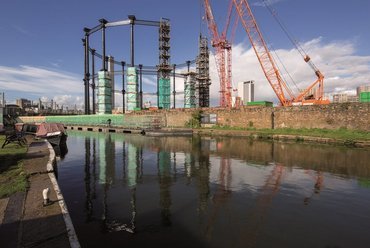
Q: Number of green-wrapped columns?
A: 4